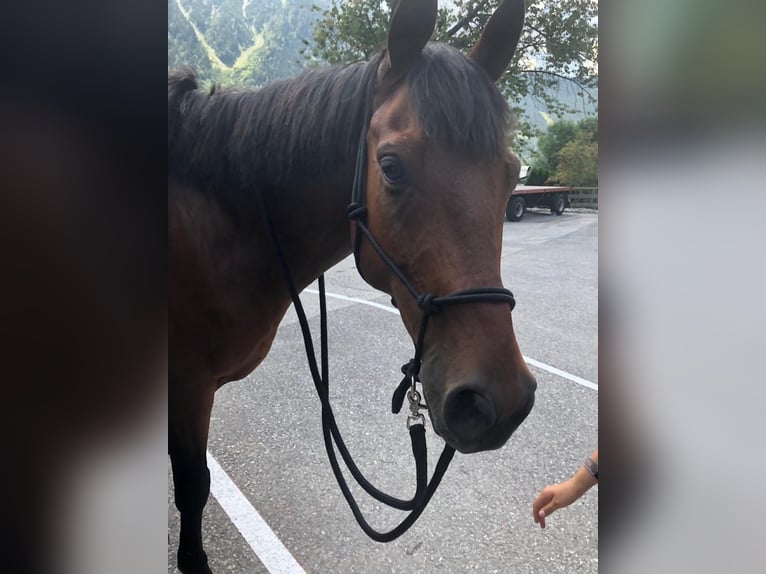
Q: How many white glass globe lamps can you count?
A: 0